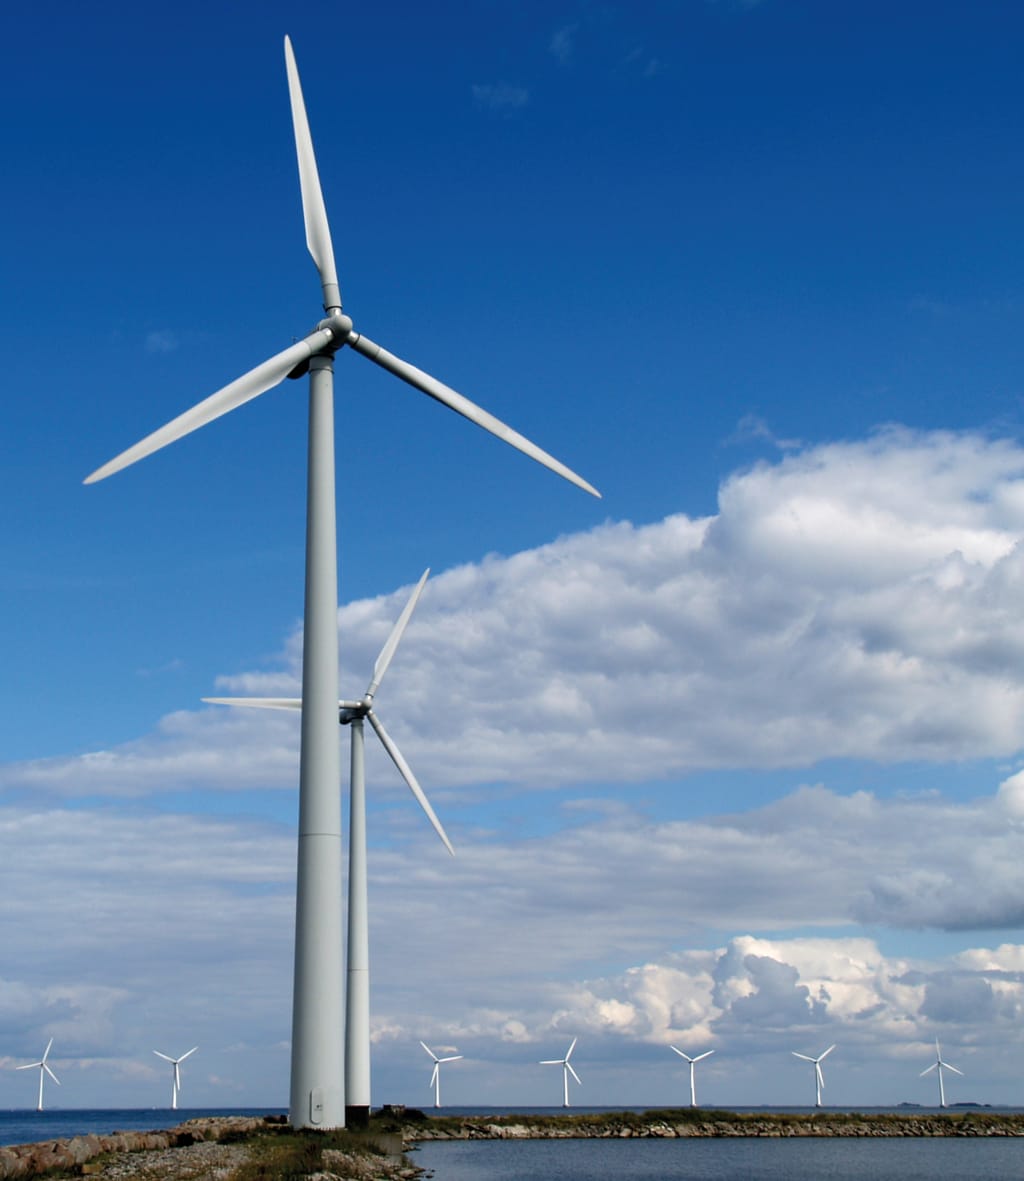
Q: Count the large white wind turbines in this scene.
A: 2